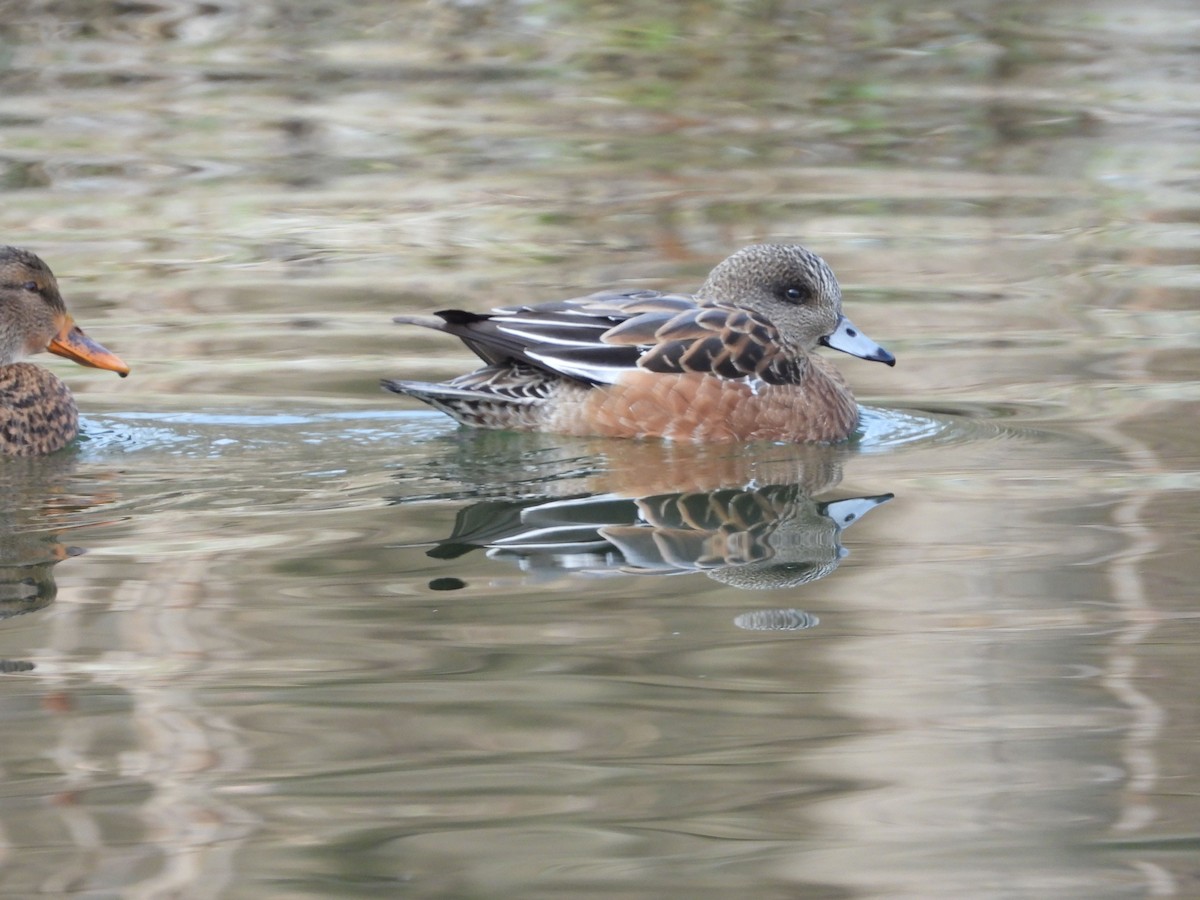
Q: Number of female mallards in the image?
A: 1